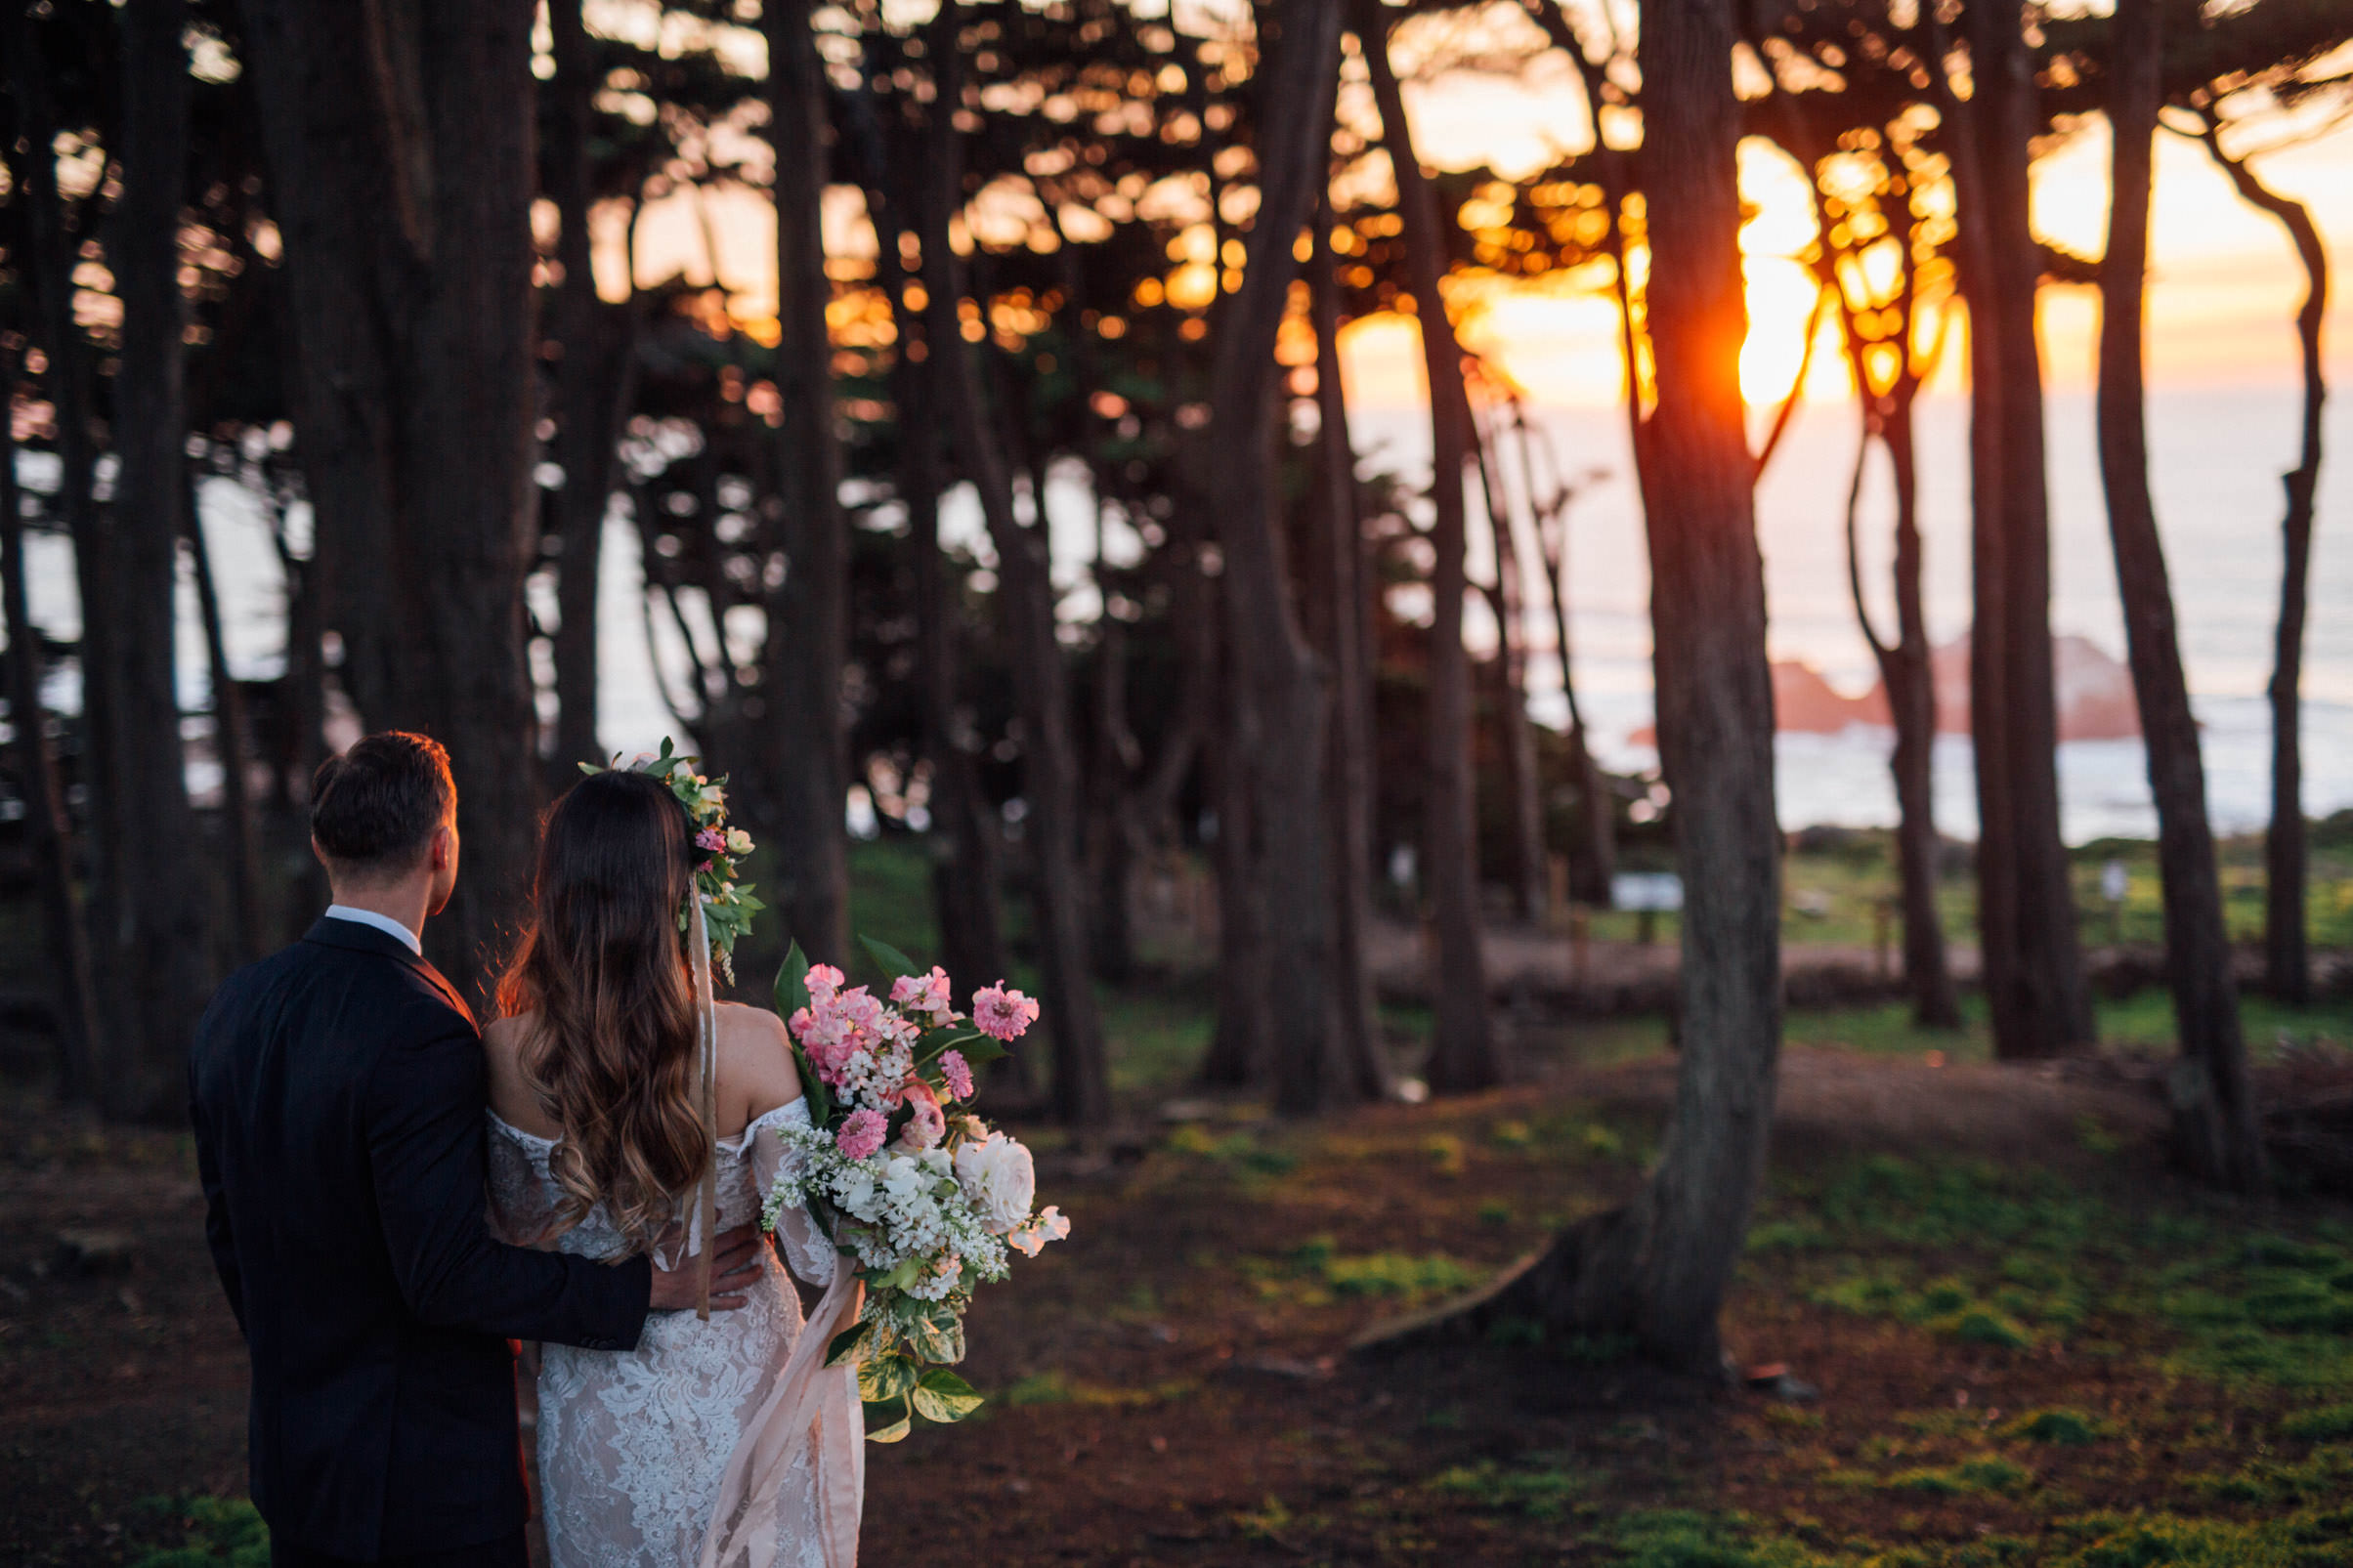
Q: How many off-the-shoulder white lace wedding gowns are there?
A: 1